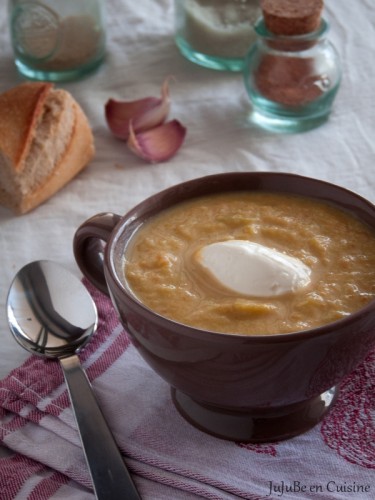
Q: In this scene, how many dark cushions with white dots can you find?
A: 0